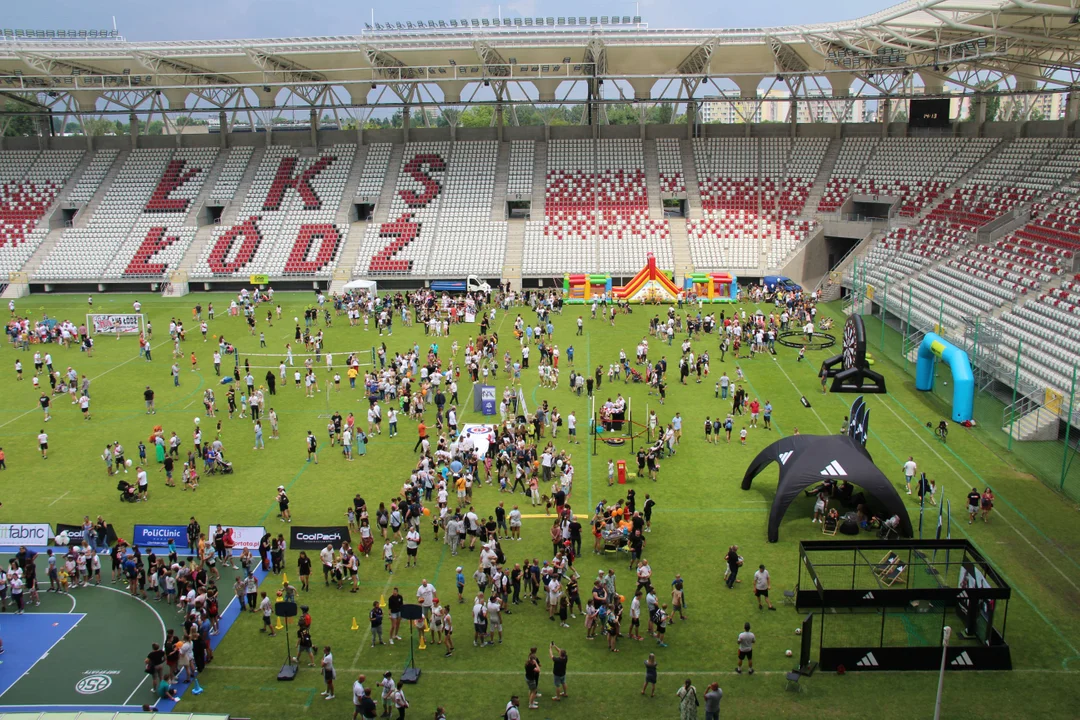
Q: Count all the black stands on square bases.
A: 2